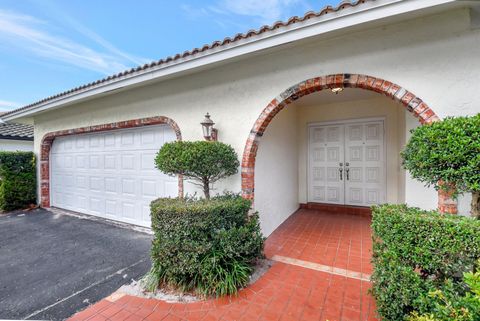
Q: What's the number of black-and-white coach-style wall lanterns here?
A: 1